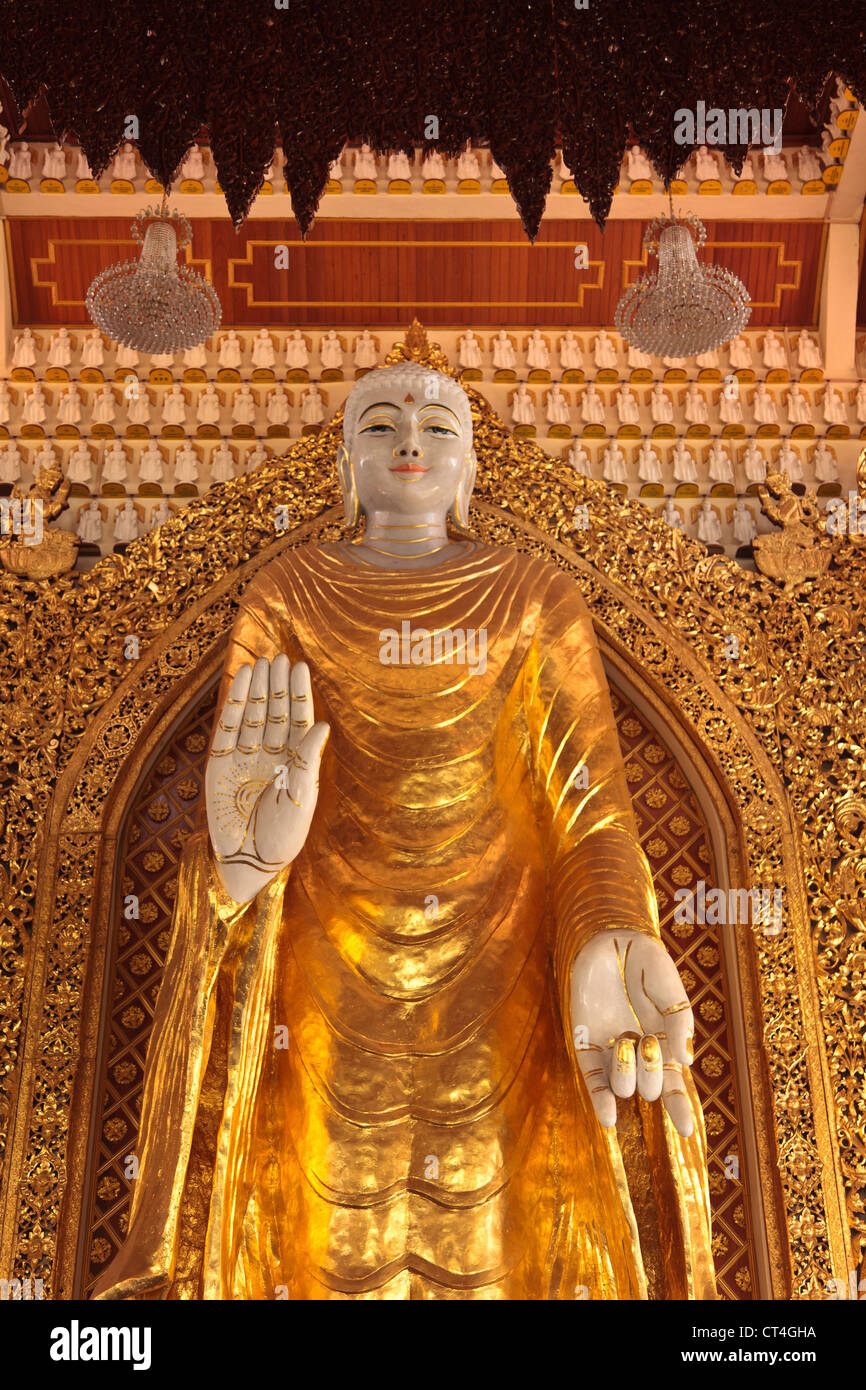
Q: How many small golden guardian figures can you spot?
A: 2